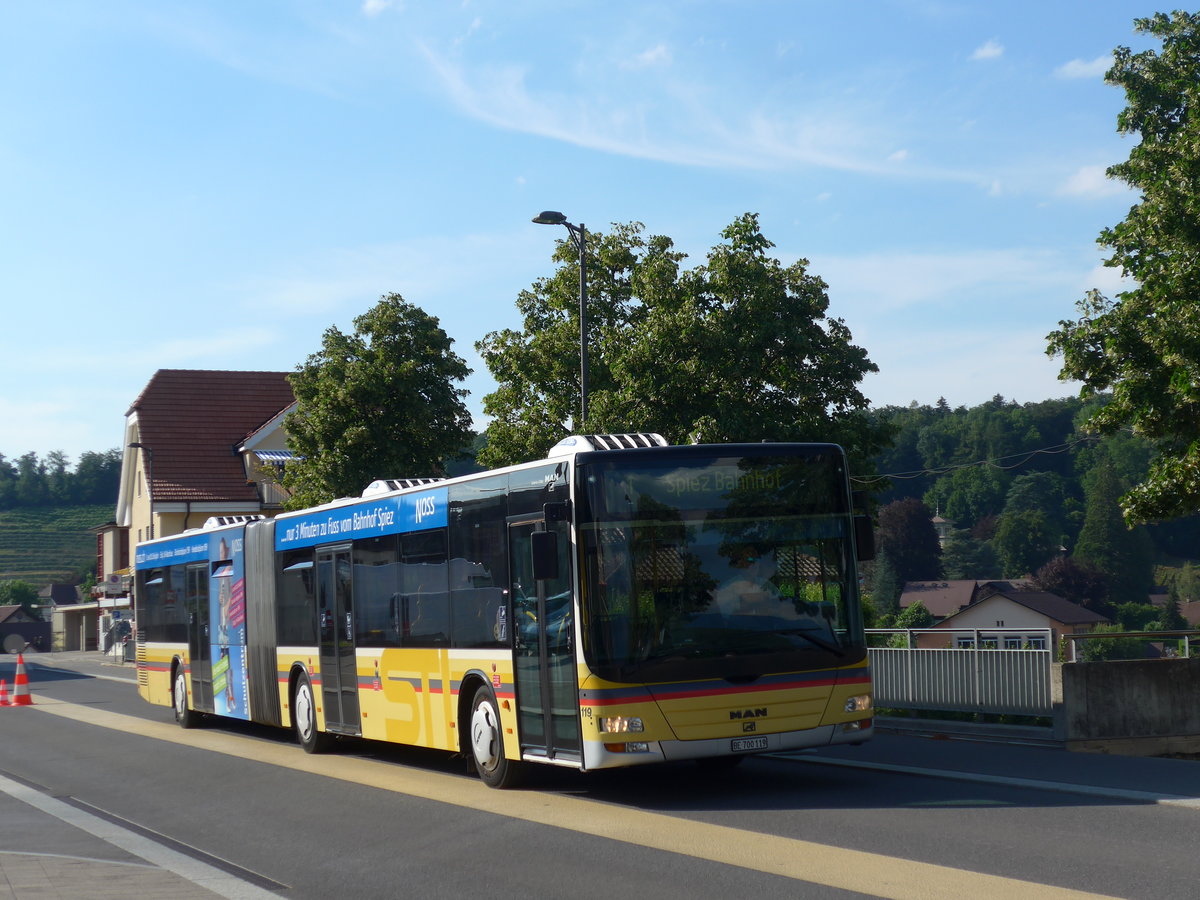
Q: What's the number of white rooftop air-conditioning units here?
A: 3